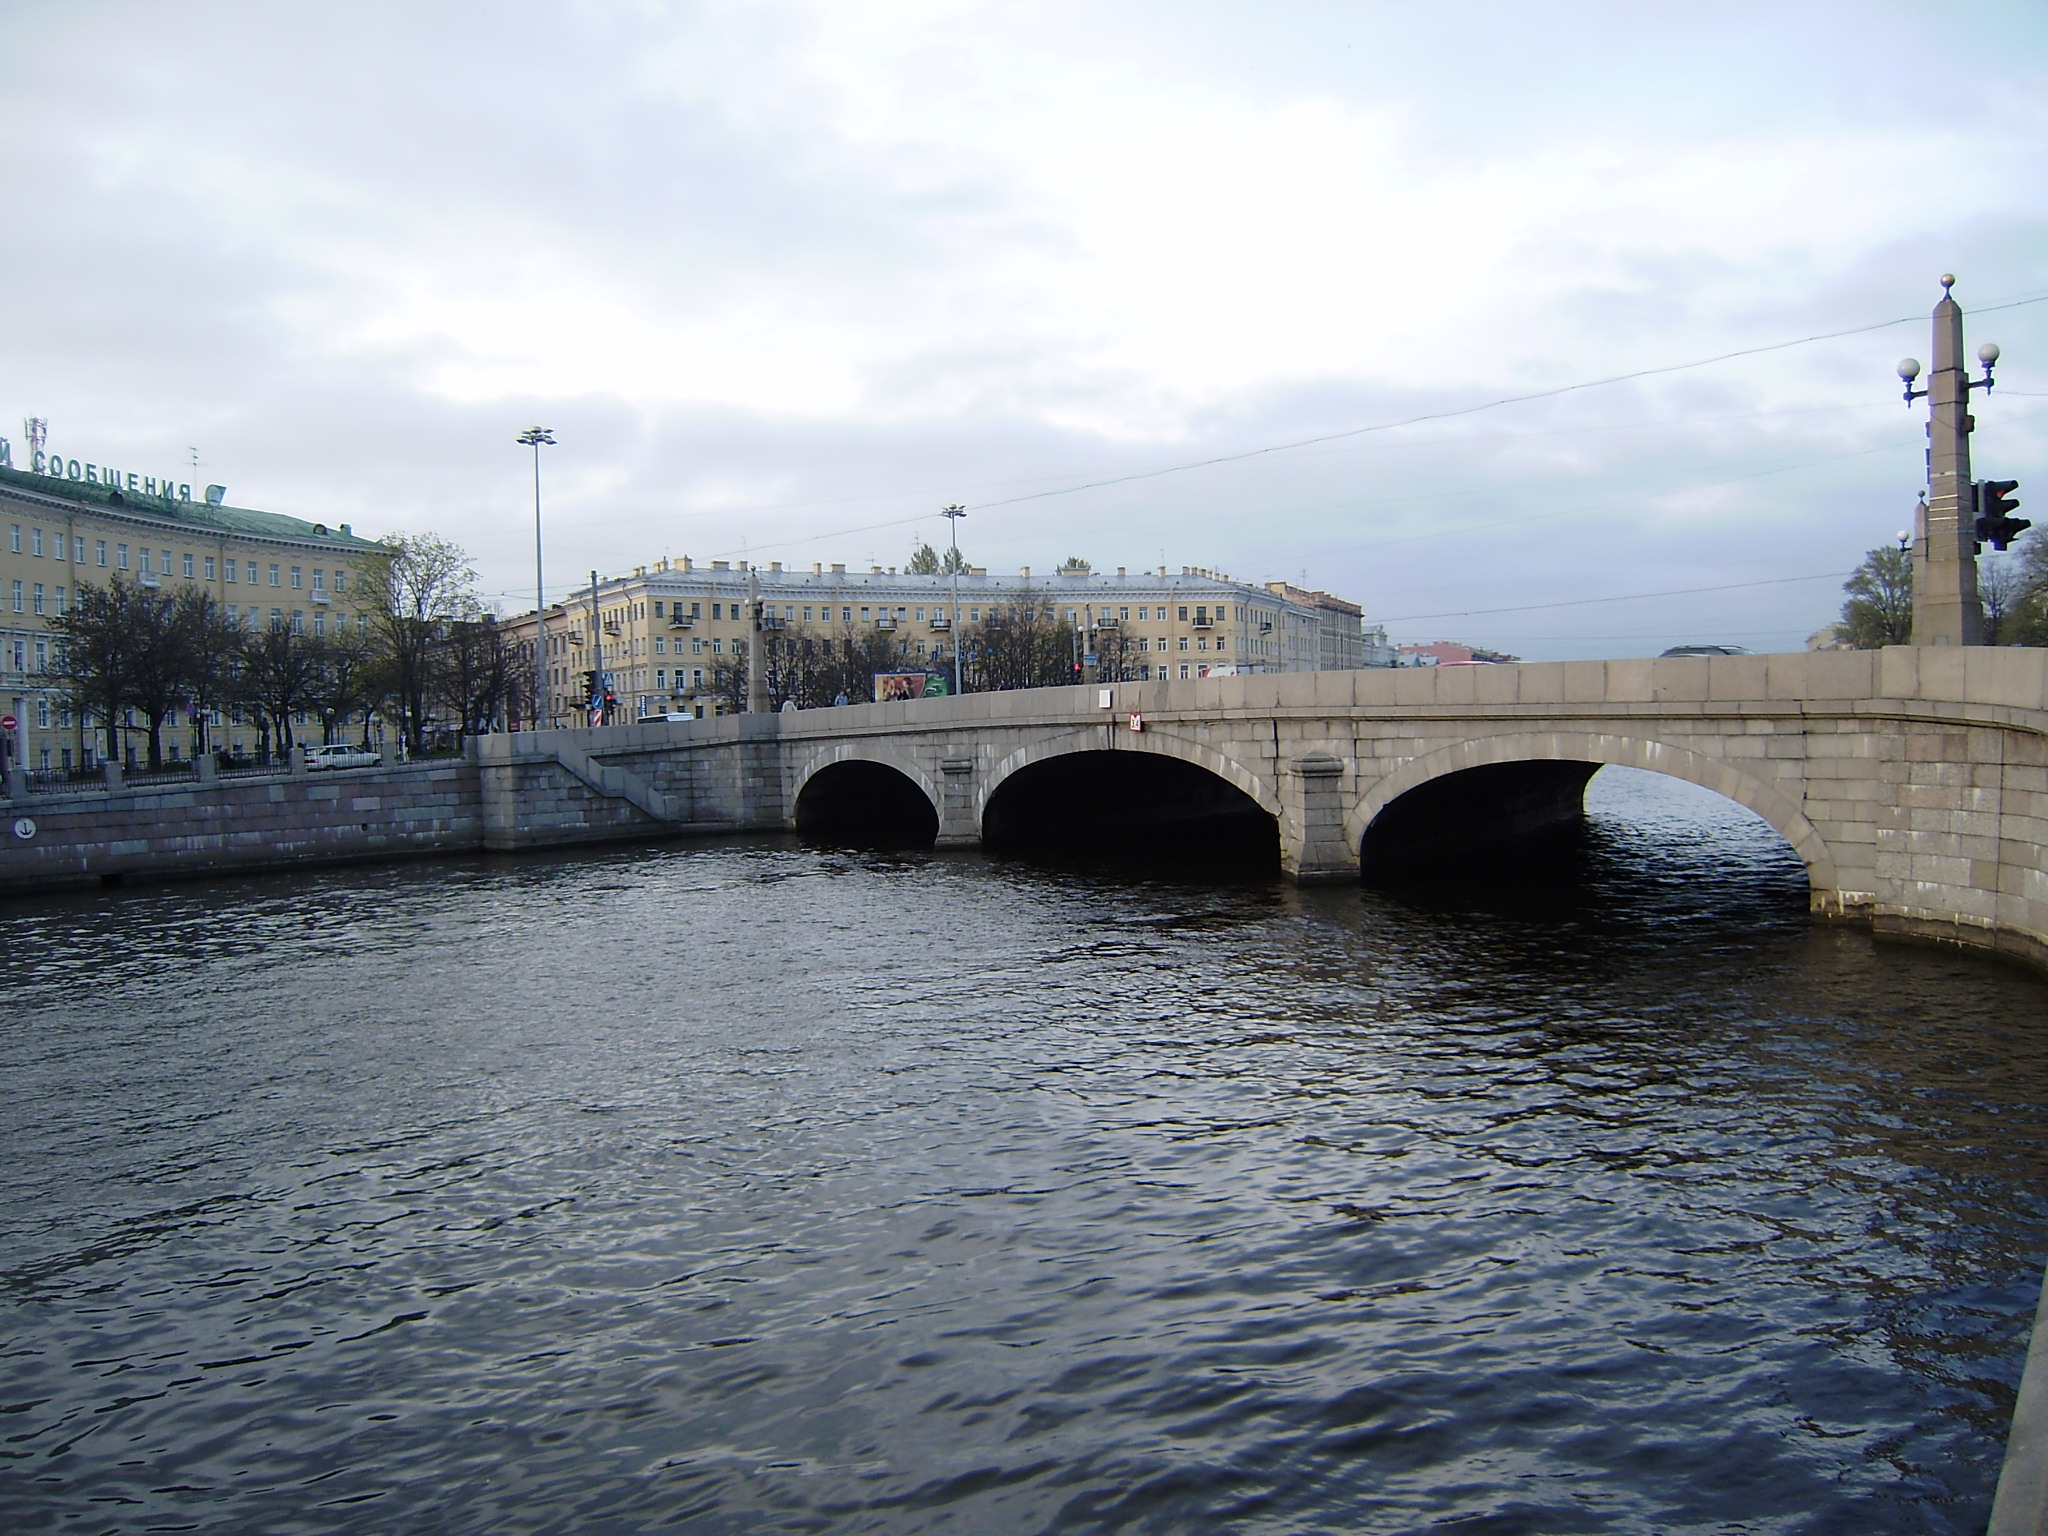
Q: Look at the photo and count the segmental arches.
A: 3